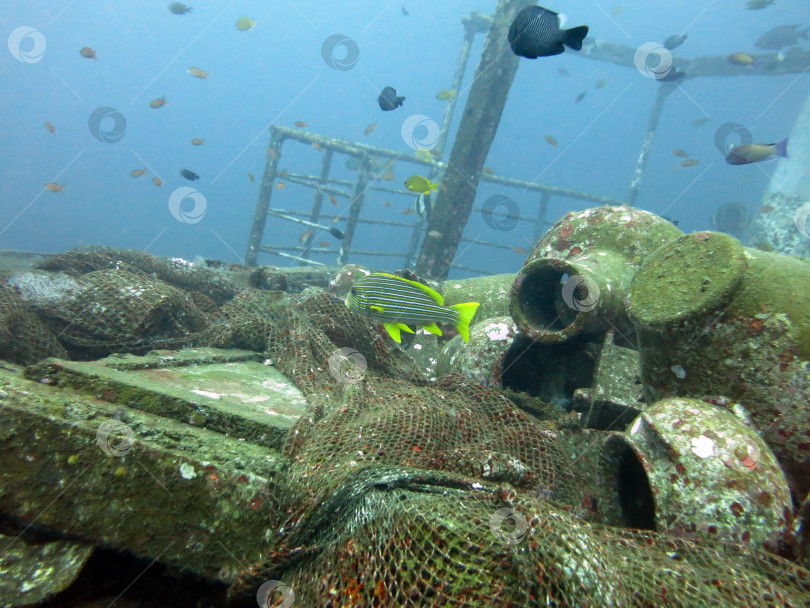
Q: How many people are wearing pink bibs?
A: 0